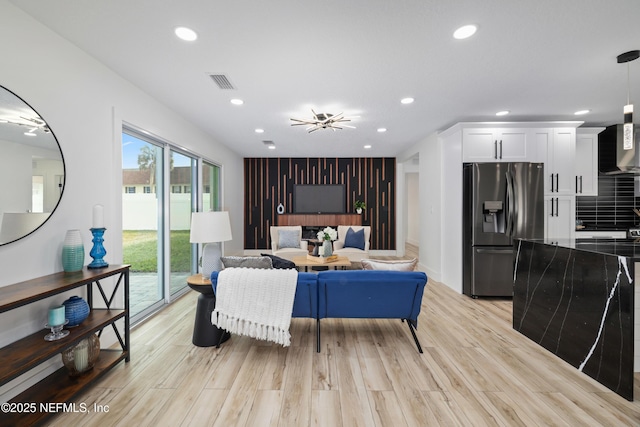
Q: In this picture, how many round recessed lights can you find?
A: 10